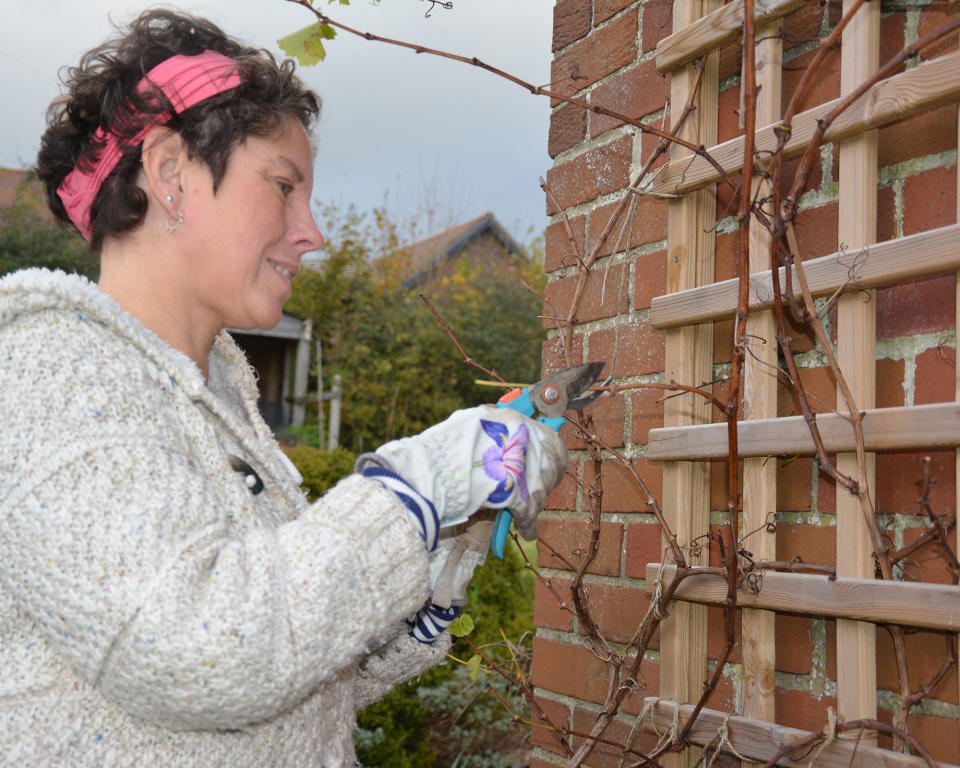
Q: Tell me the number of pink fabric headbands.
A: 1